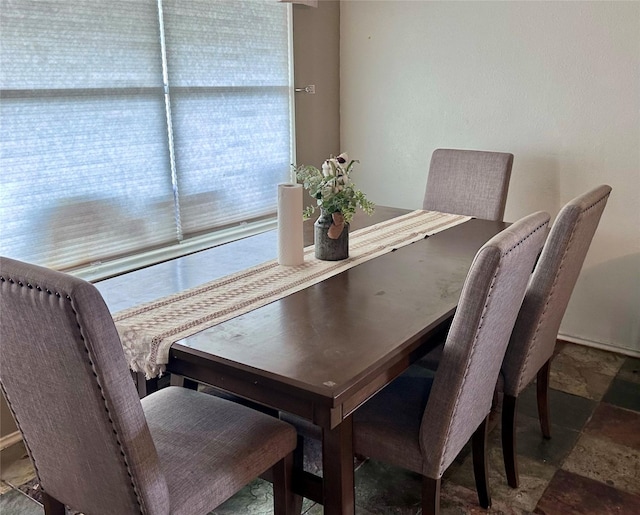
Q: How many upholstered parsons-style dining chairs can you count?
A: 4